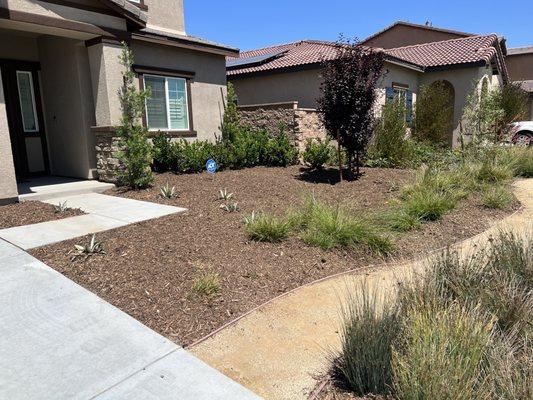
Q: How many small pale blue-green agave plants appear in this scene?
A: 6